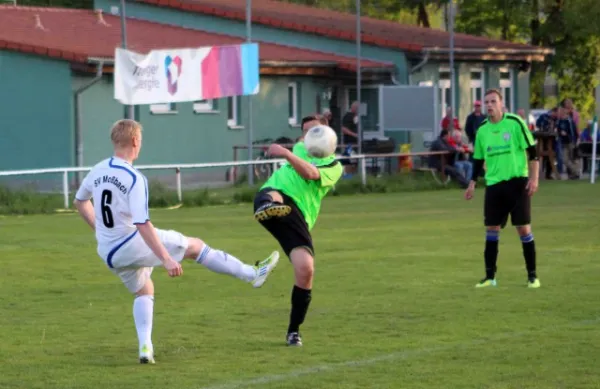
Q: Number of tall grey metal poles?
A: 4